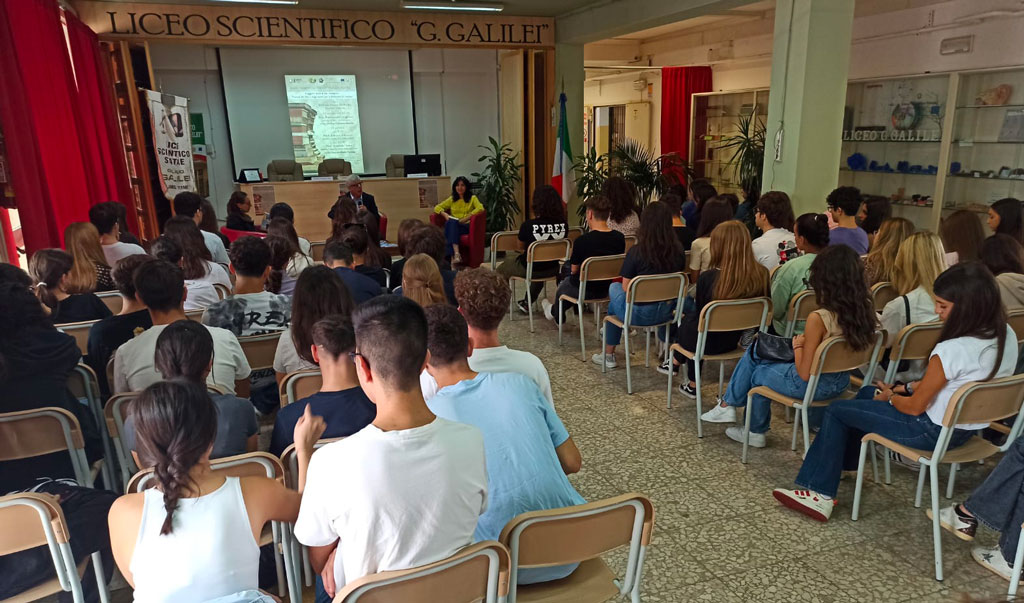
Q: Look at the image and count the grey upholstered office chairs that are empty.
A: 3